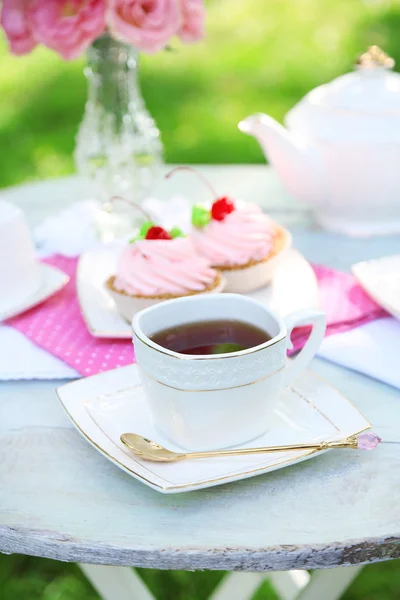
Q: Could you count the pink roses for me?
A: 4